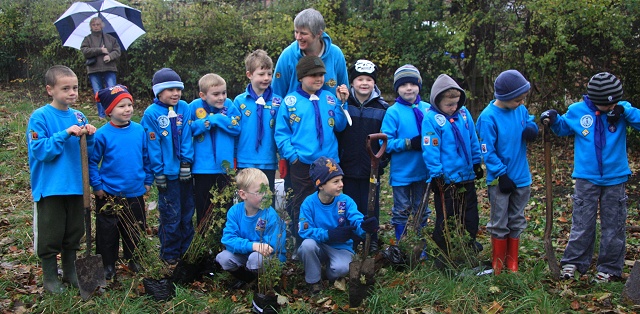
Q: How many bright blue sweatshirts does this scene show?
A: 13